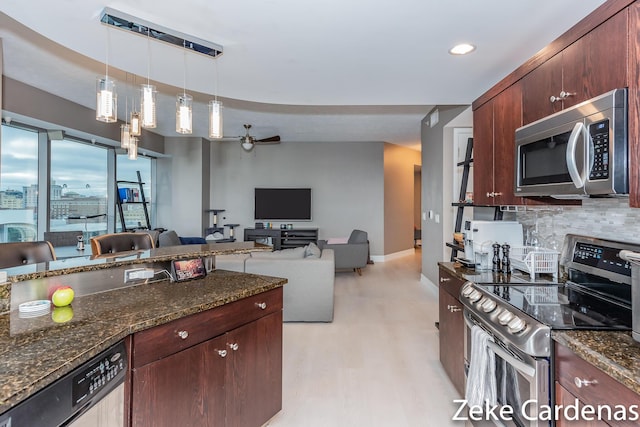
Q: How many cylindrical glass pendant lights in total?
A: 7